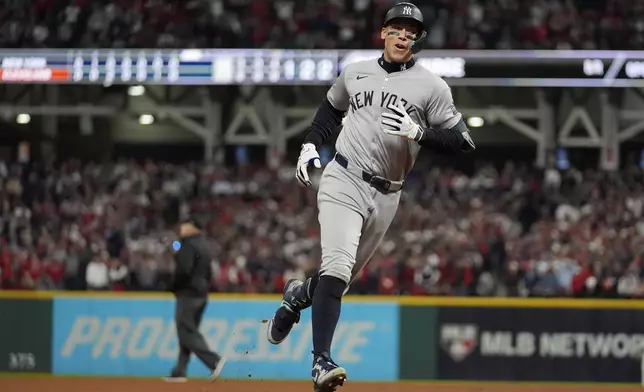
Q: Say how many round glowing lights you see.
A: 4